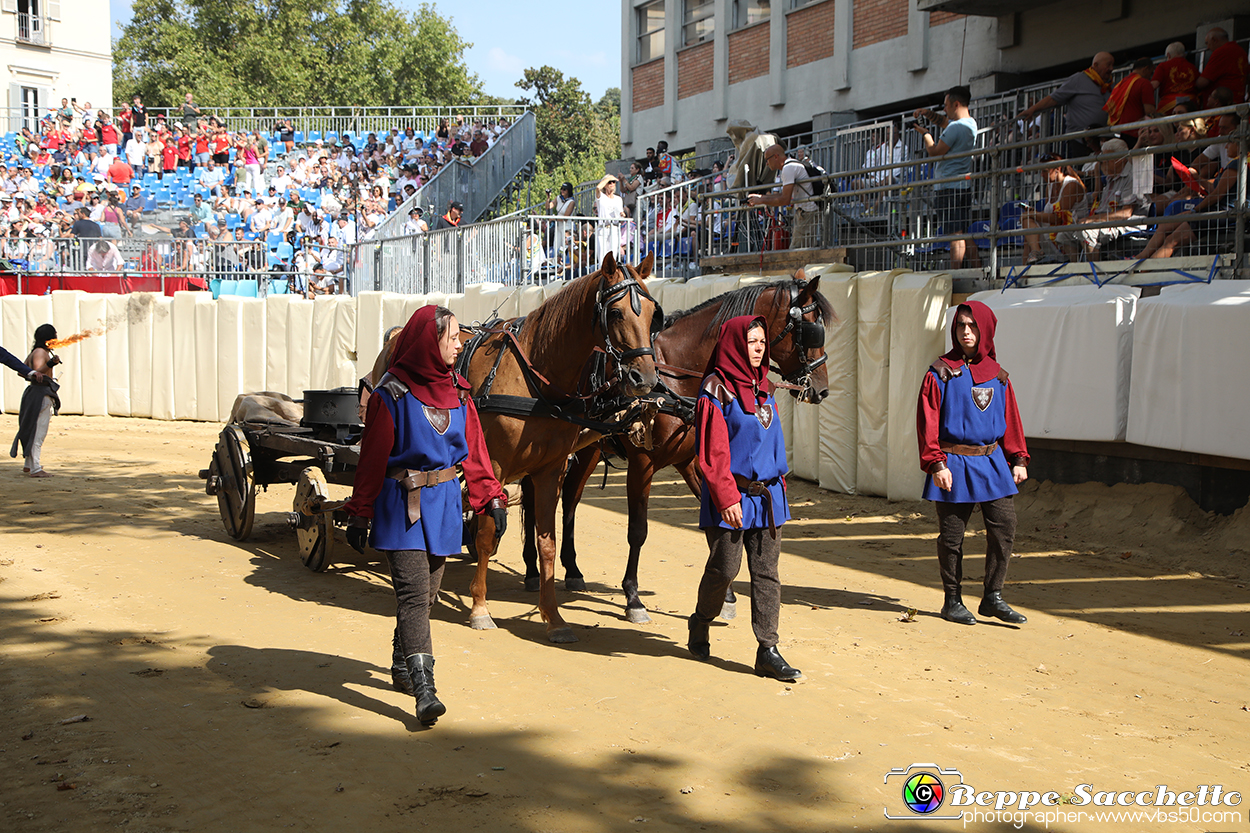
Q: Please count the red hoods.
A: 3